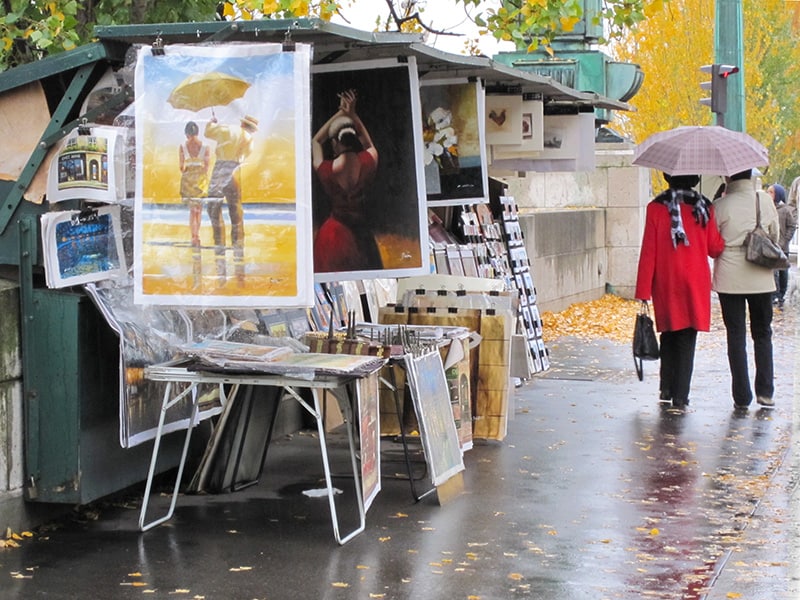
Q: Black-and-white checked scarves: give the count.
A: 1